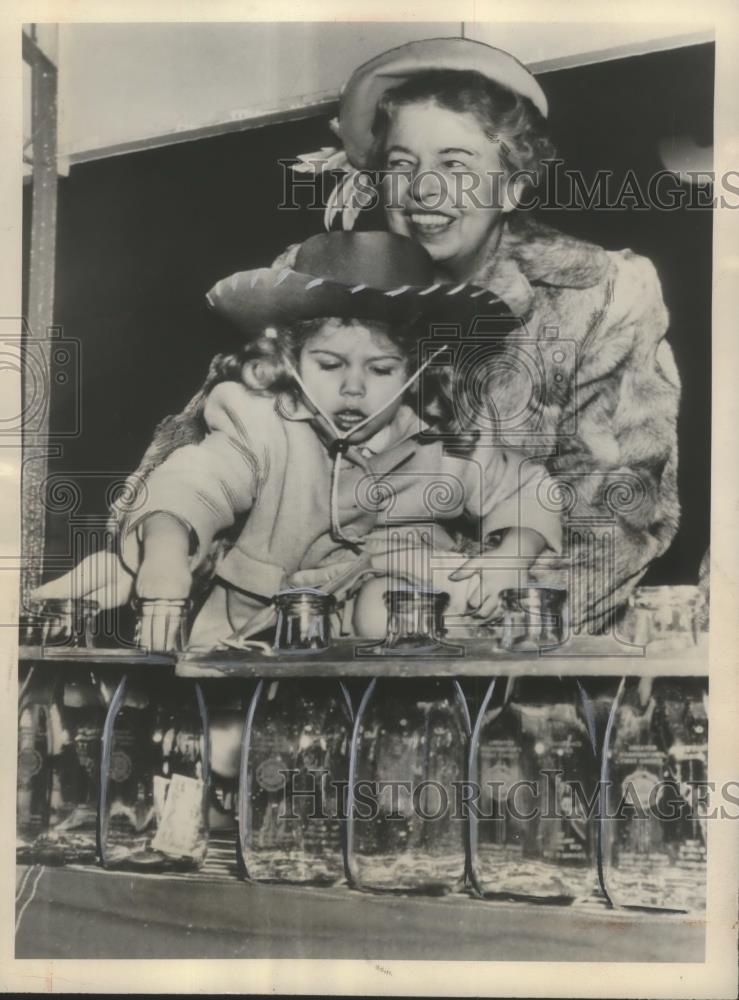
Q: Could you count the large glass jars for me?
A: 6